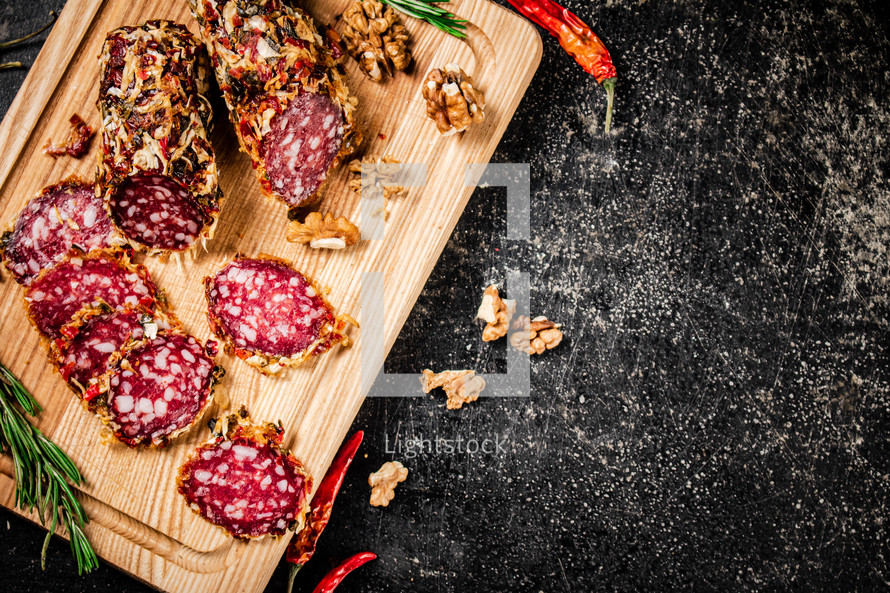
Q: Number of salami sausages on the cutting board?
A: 2